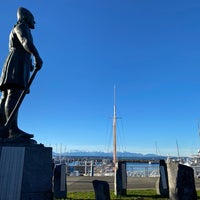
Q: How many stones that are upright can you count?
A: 5